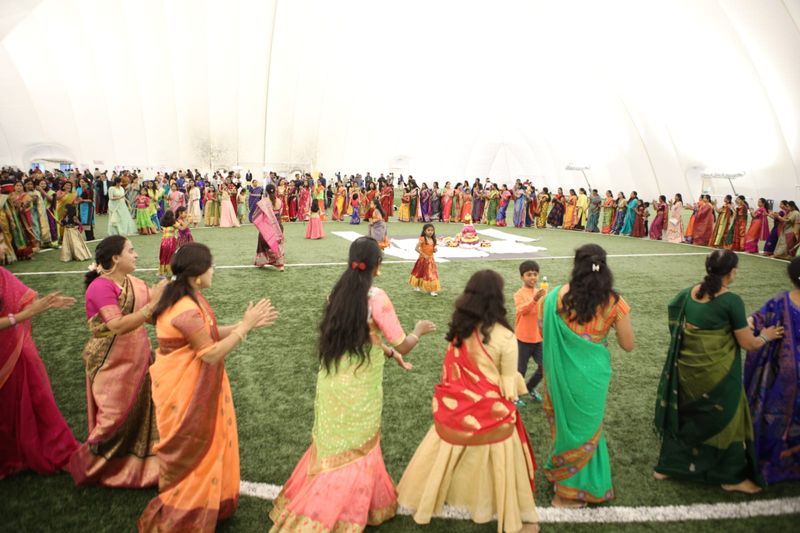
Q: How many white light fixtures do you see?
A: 2